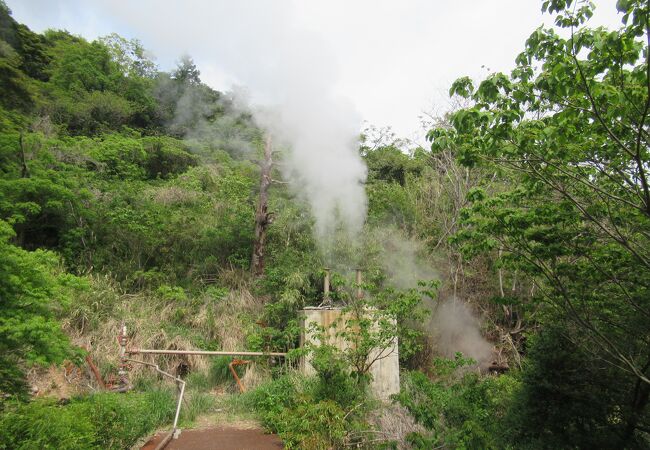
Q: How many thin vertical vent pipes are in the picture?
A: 2